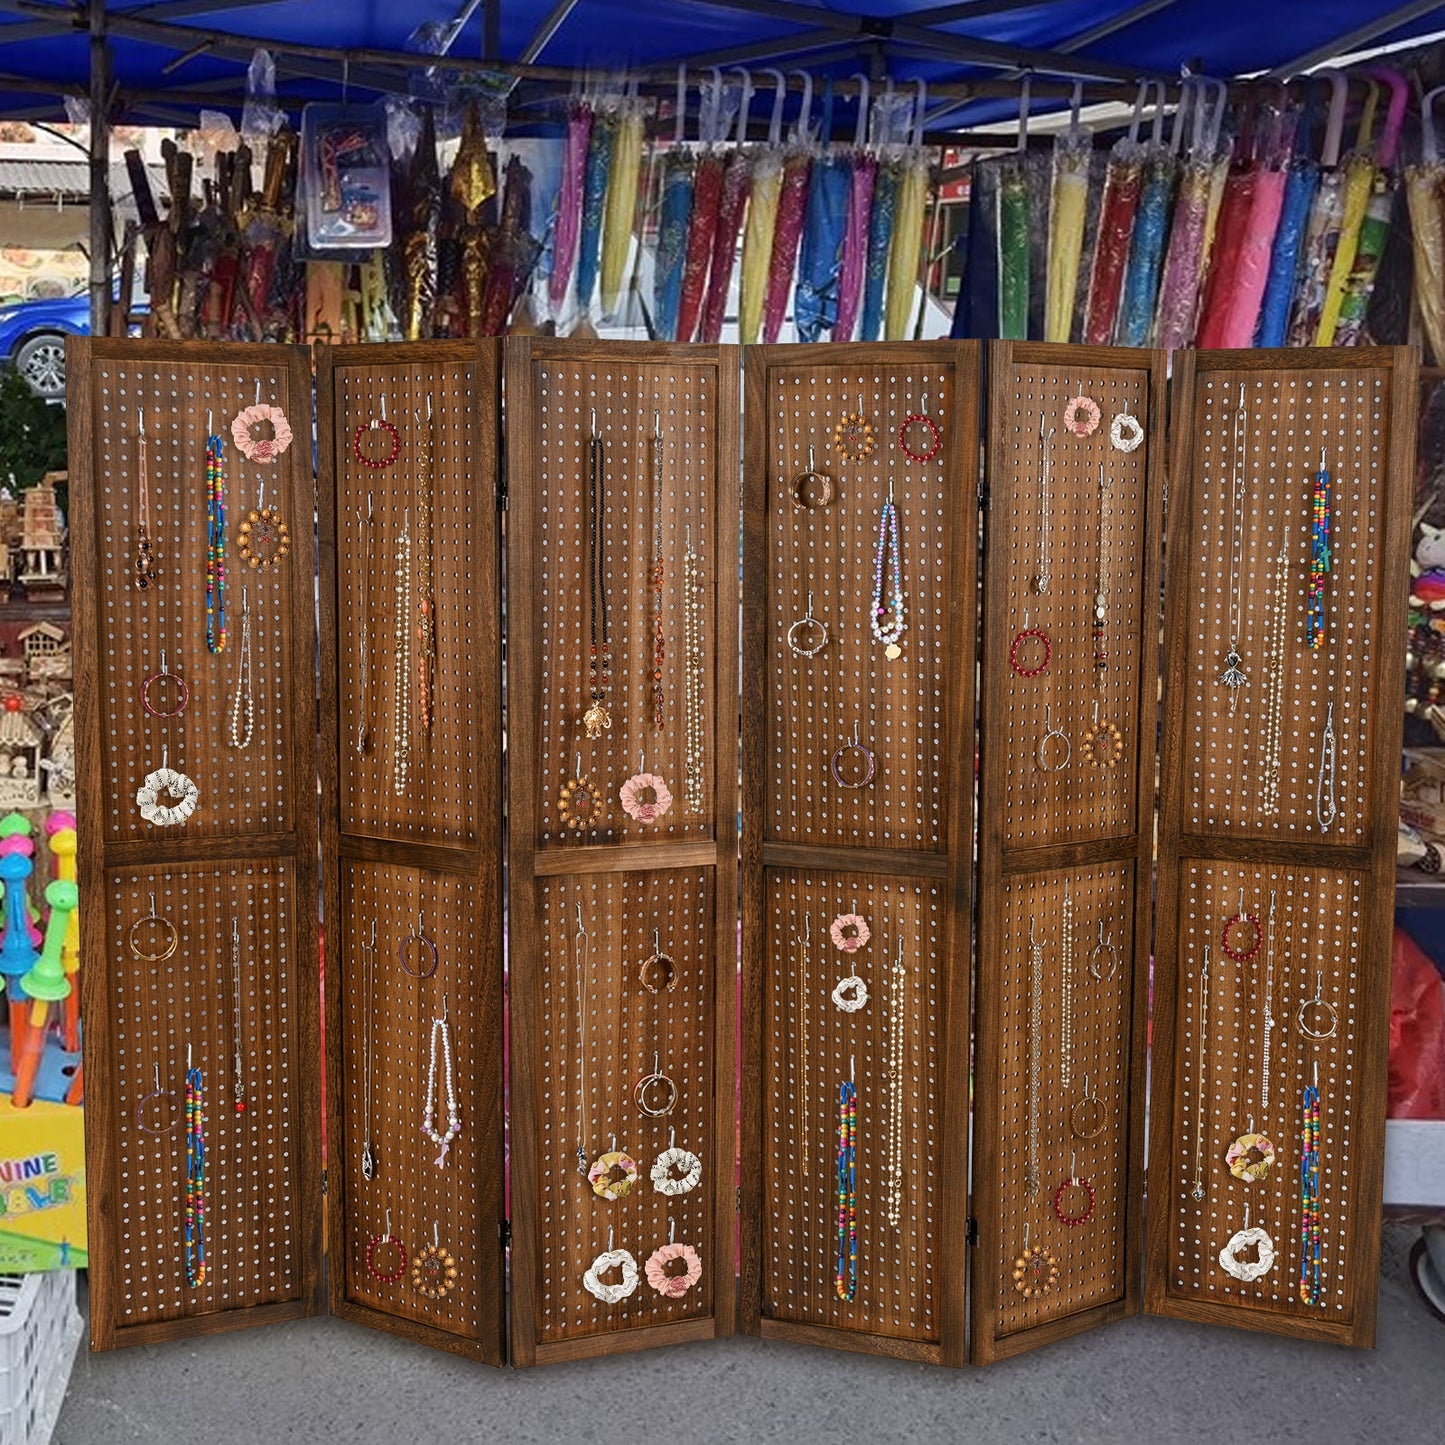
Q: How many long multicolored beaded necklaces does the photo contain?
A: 5